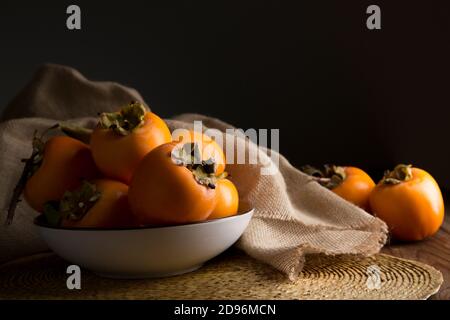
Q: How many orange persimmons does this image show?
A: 8